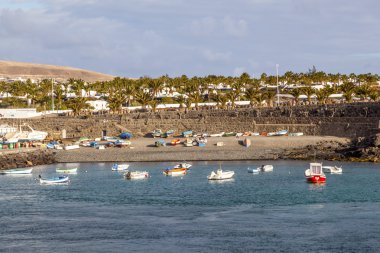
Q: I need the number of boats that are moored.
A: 12